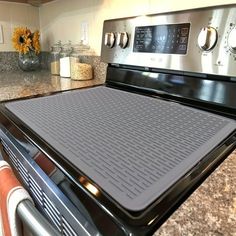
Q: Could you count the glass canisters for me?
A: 3